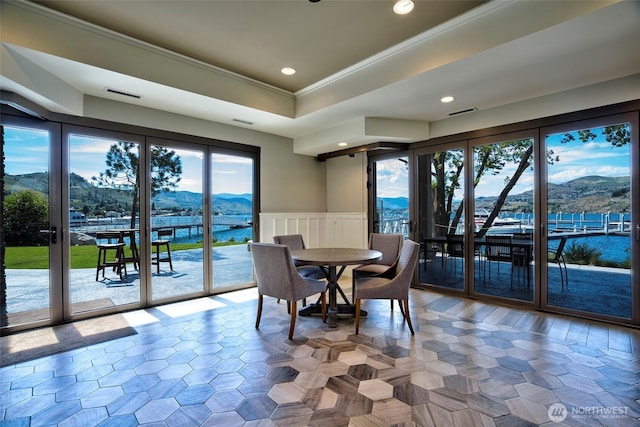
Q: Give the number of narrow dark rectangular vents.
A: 3